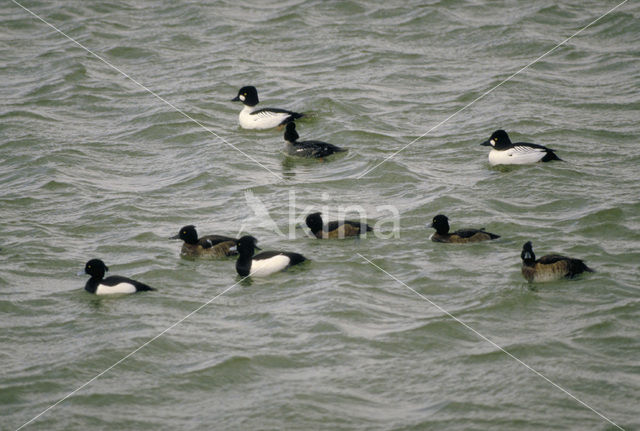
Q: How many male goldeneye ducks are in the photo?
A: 2